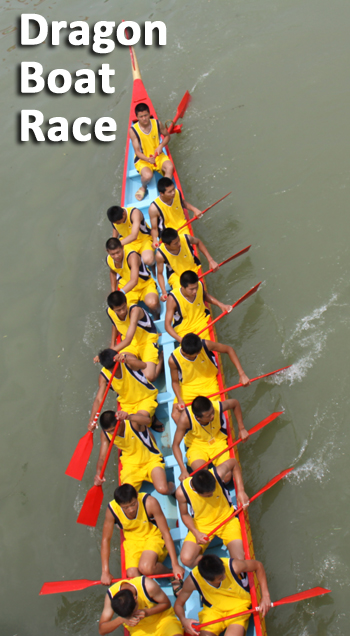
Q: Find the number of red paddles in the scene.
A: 11